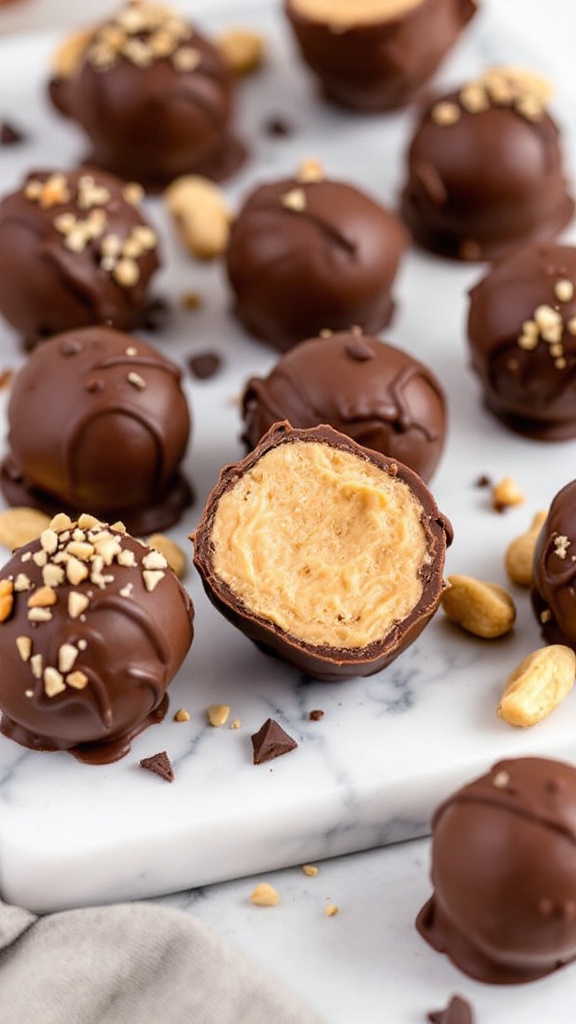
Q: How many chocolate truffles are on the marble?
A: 12